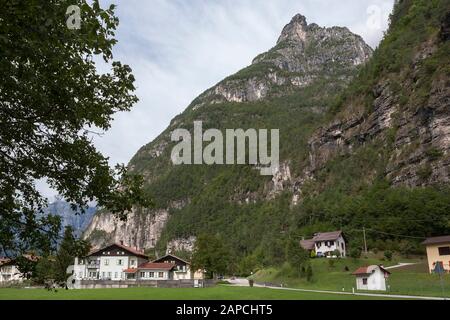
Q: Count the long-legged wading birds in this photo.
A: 0